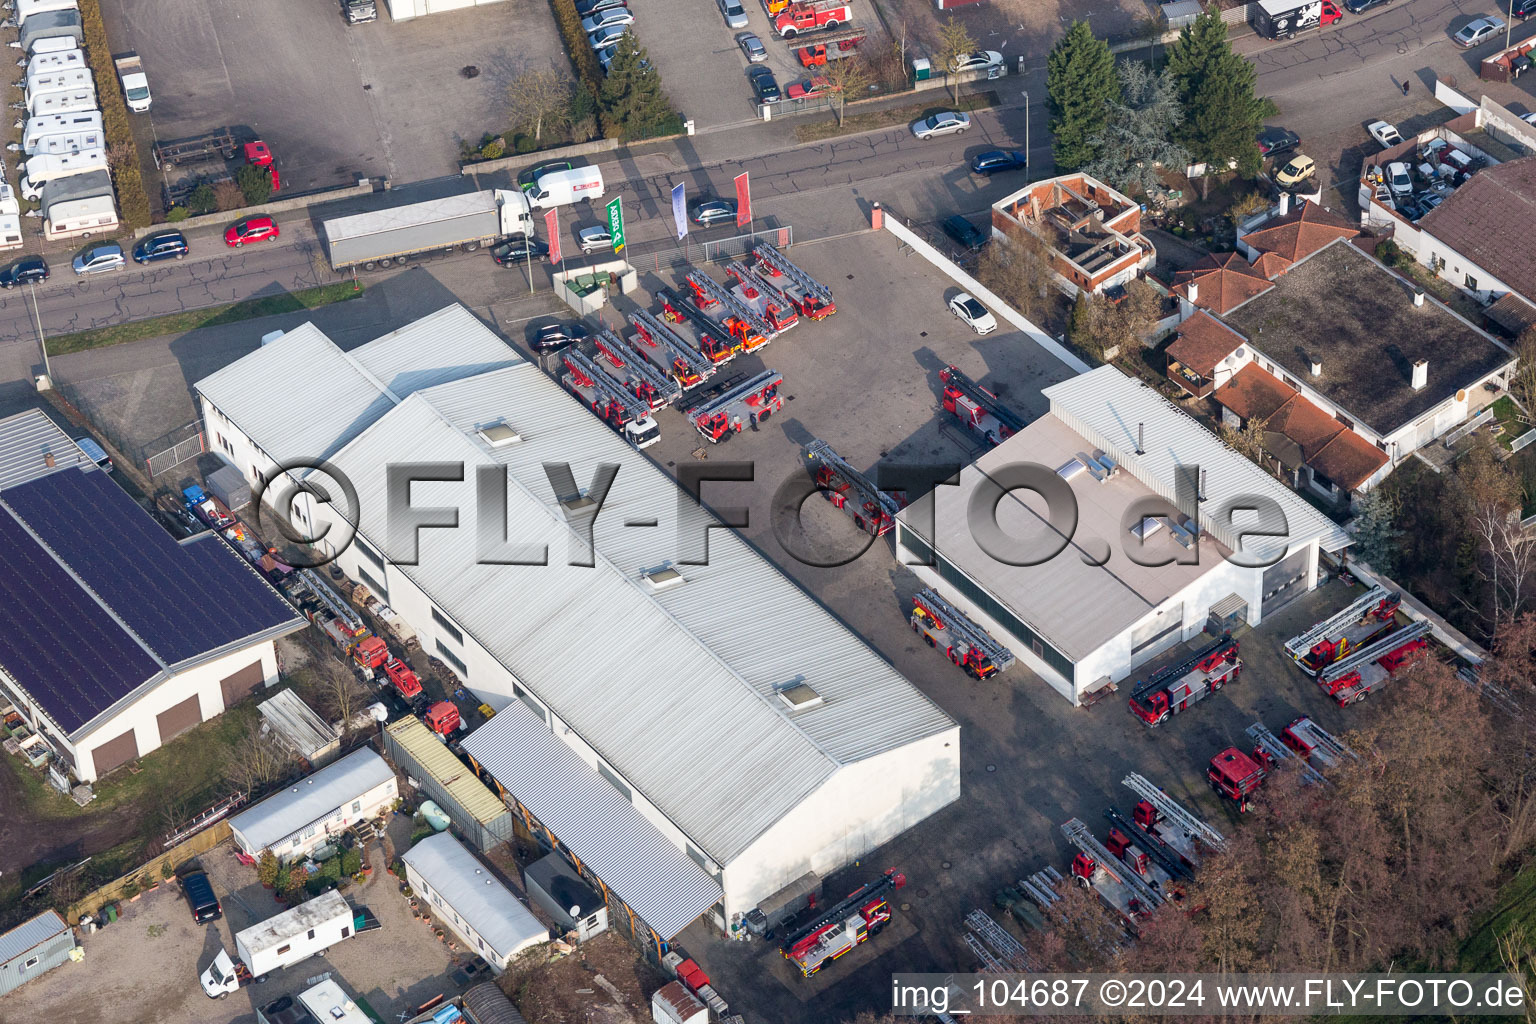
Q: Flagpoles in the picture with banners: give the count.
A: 4